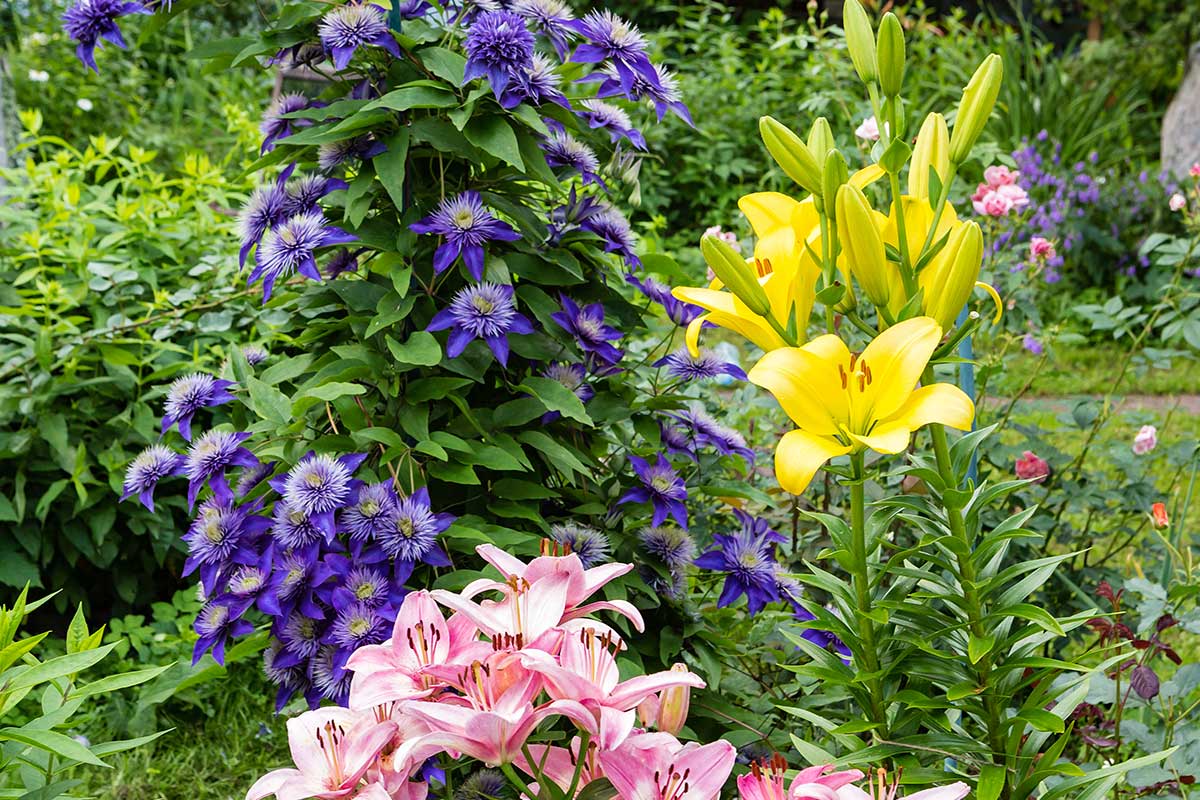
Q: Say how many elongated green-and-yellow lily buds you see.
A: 10